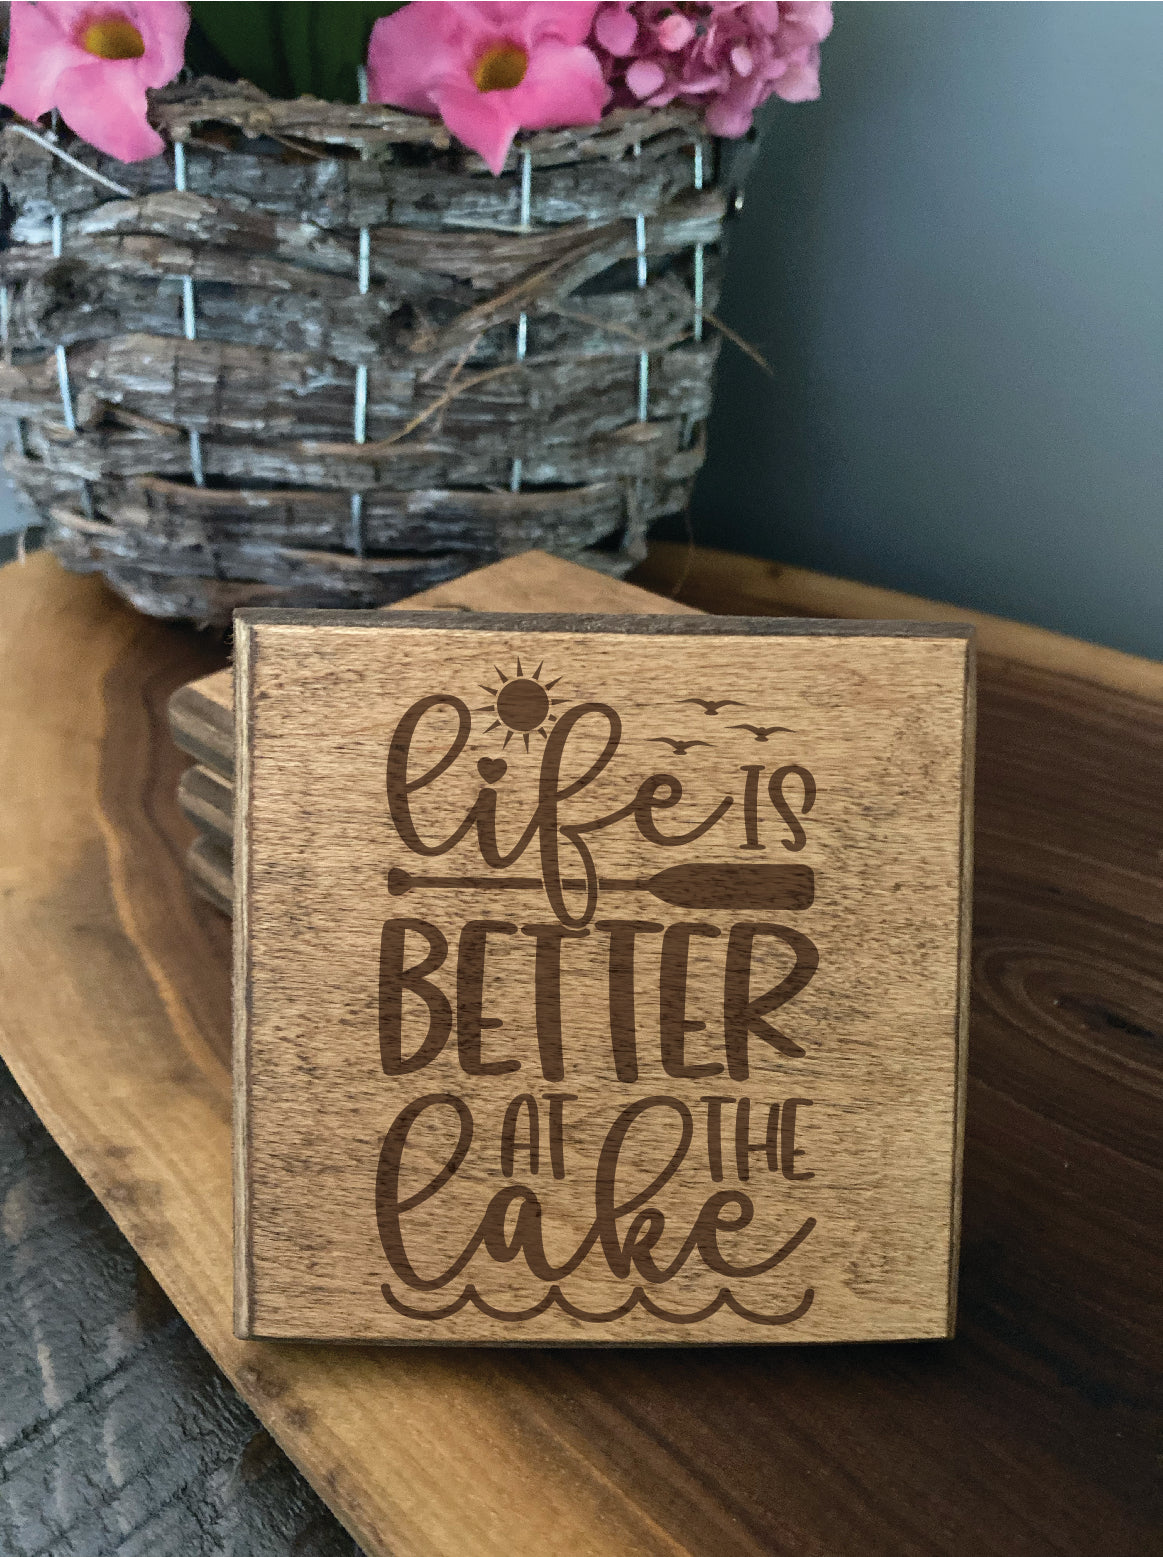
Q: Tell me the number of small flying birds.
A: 3